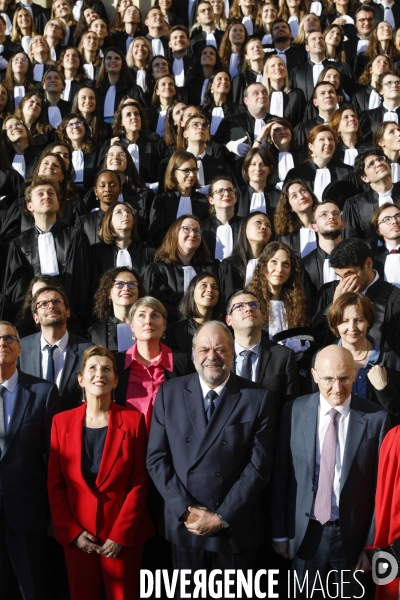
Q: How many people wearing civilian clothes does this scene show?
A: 8